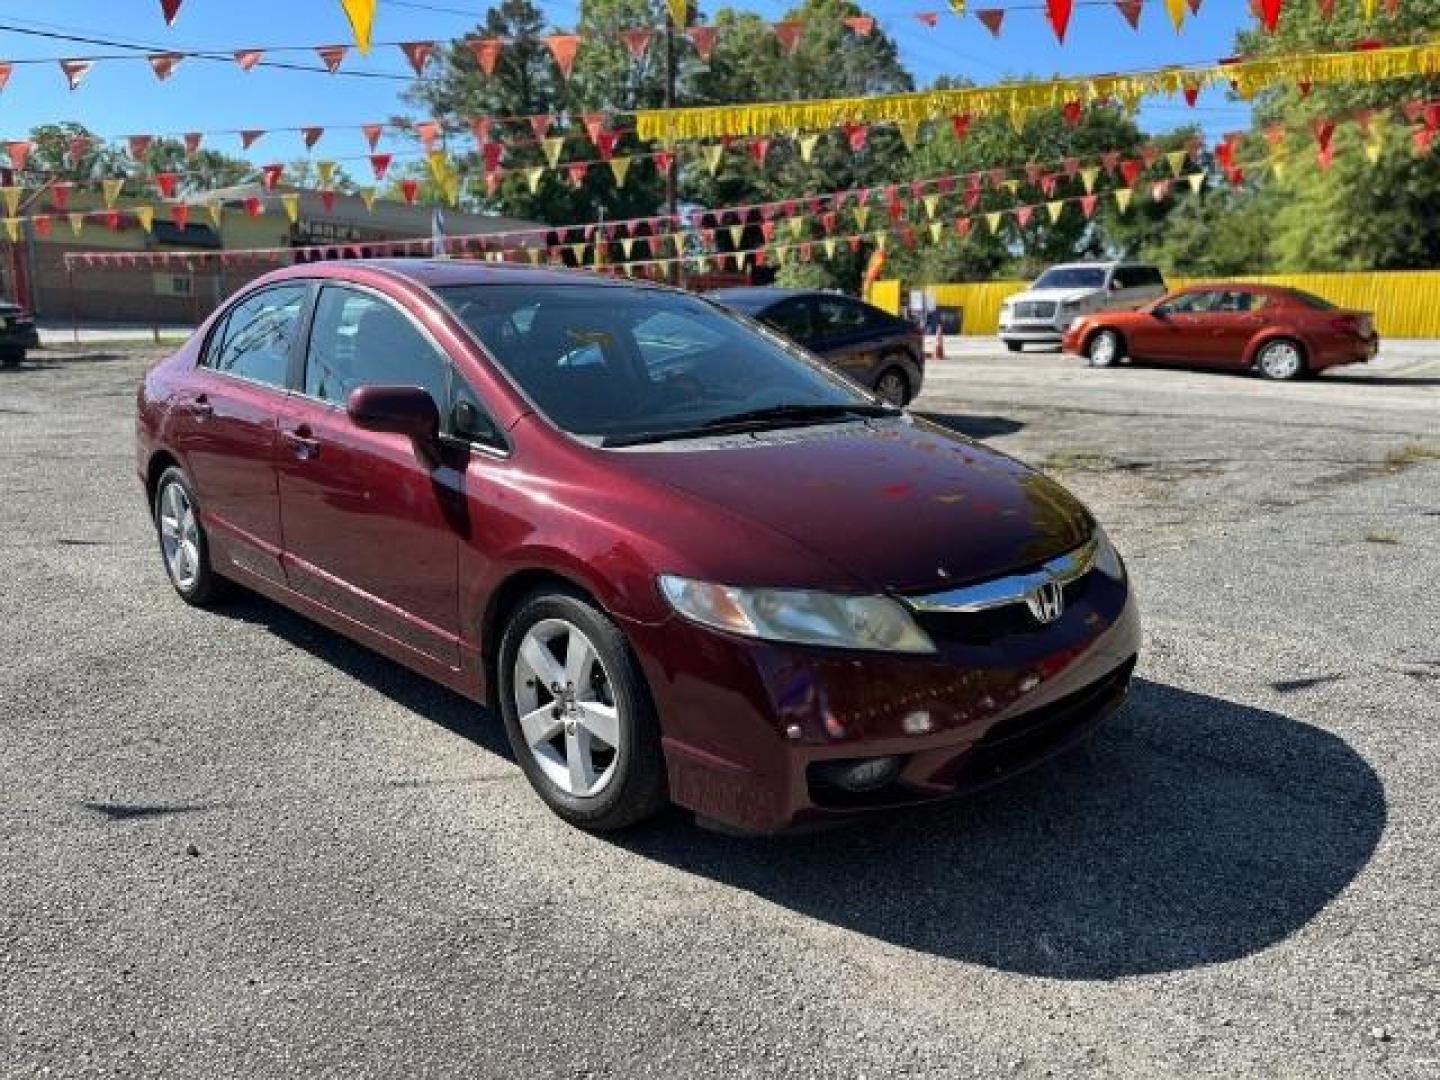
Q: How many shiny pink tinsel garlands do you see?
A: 0